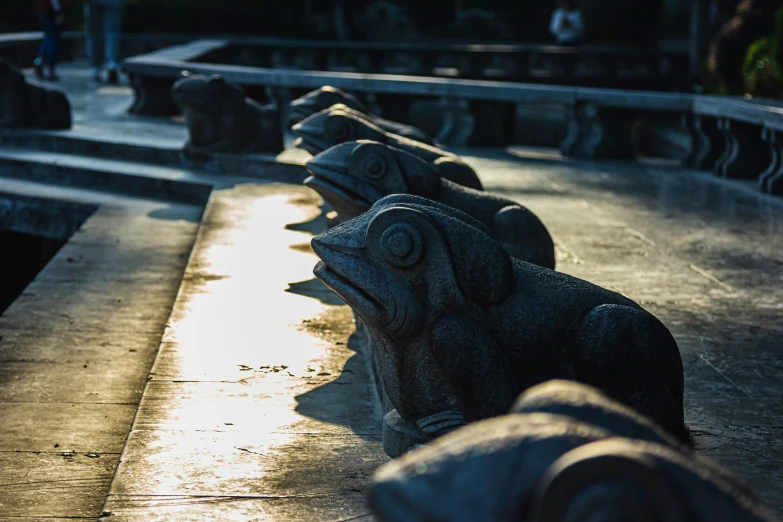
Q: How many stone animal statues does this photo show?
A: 7